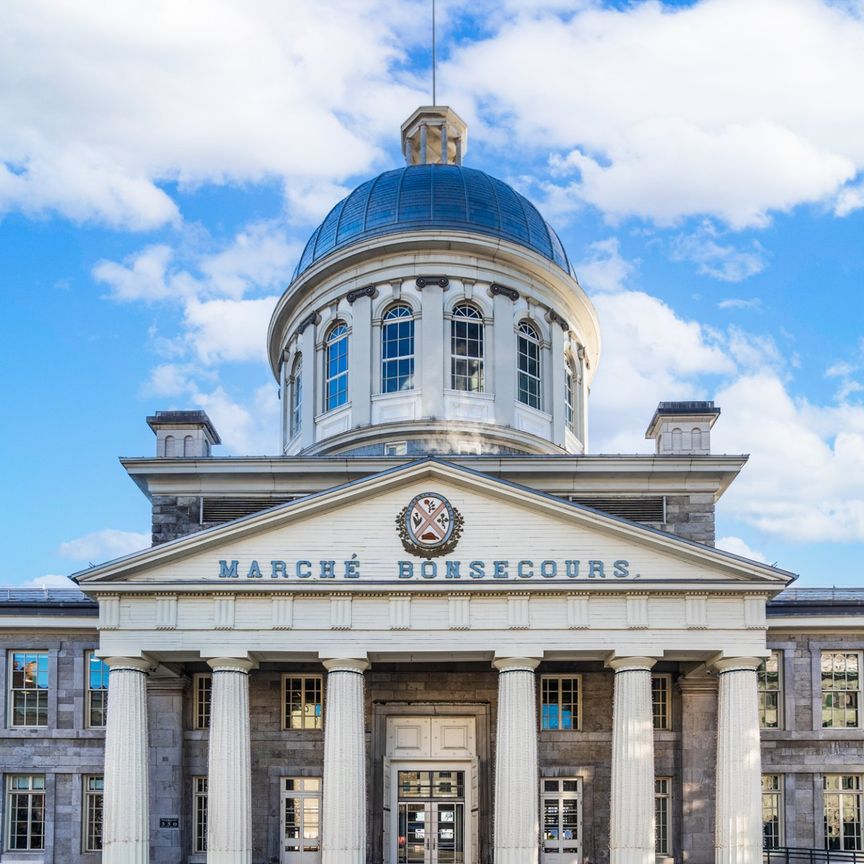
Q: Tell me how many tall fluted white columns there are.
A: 6